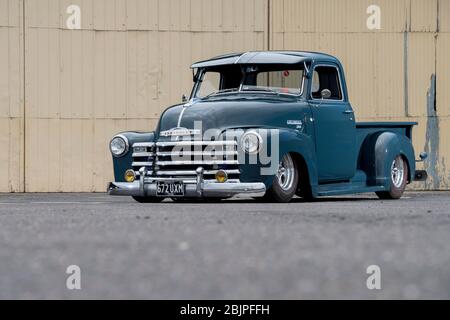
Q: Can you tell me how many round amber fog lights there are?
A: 2